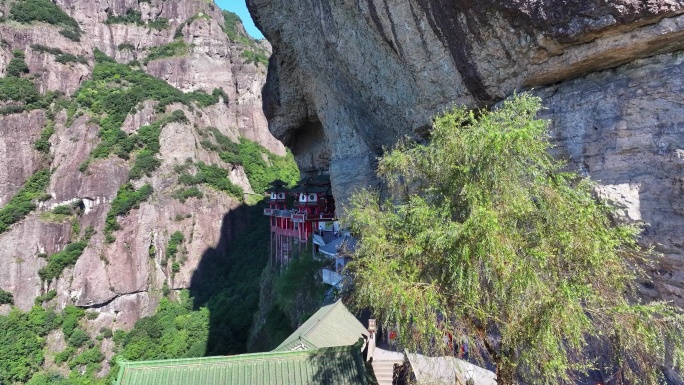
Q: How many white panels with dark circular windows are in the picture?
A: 4